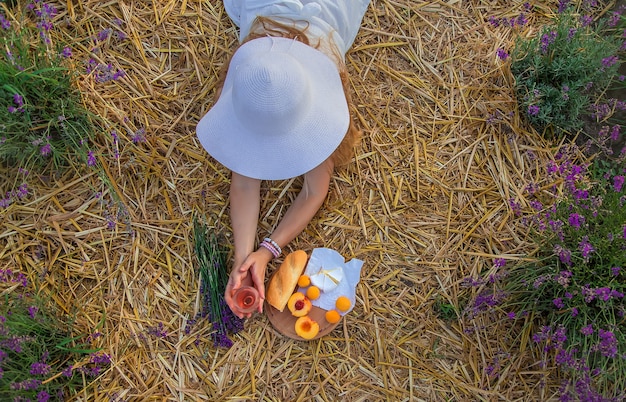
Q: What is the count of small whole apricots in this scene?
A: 4